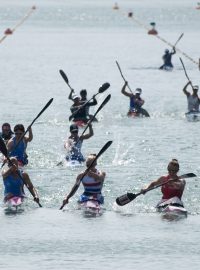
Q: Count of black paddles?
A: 10